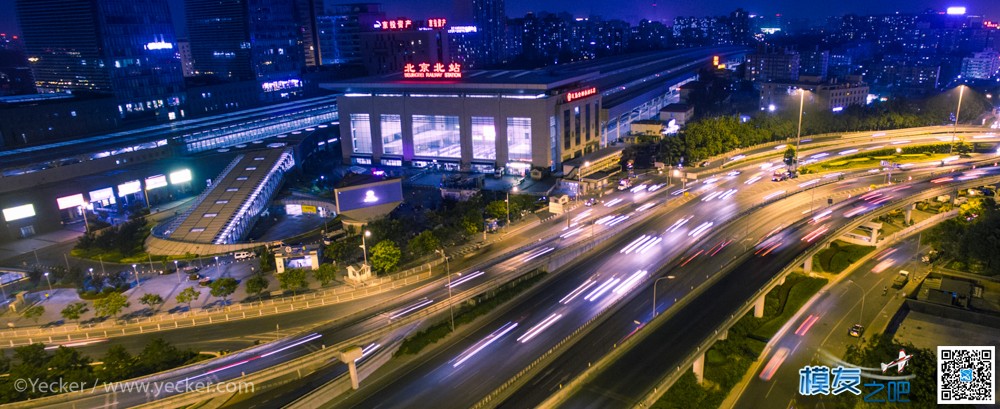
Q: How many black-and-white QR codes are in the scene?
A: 1